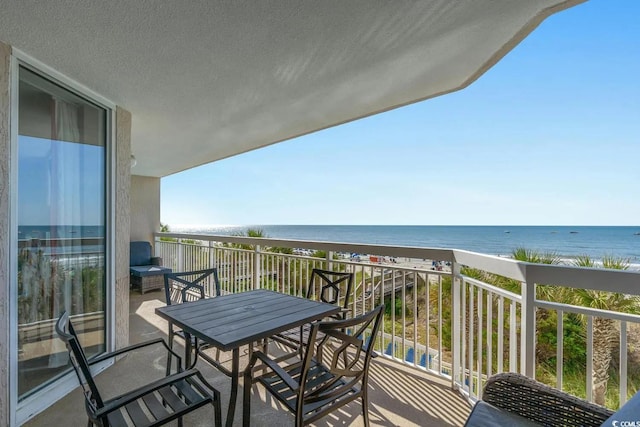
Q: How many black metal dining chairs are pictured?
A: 4